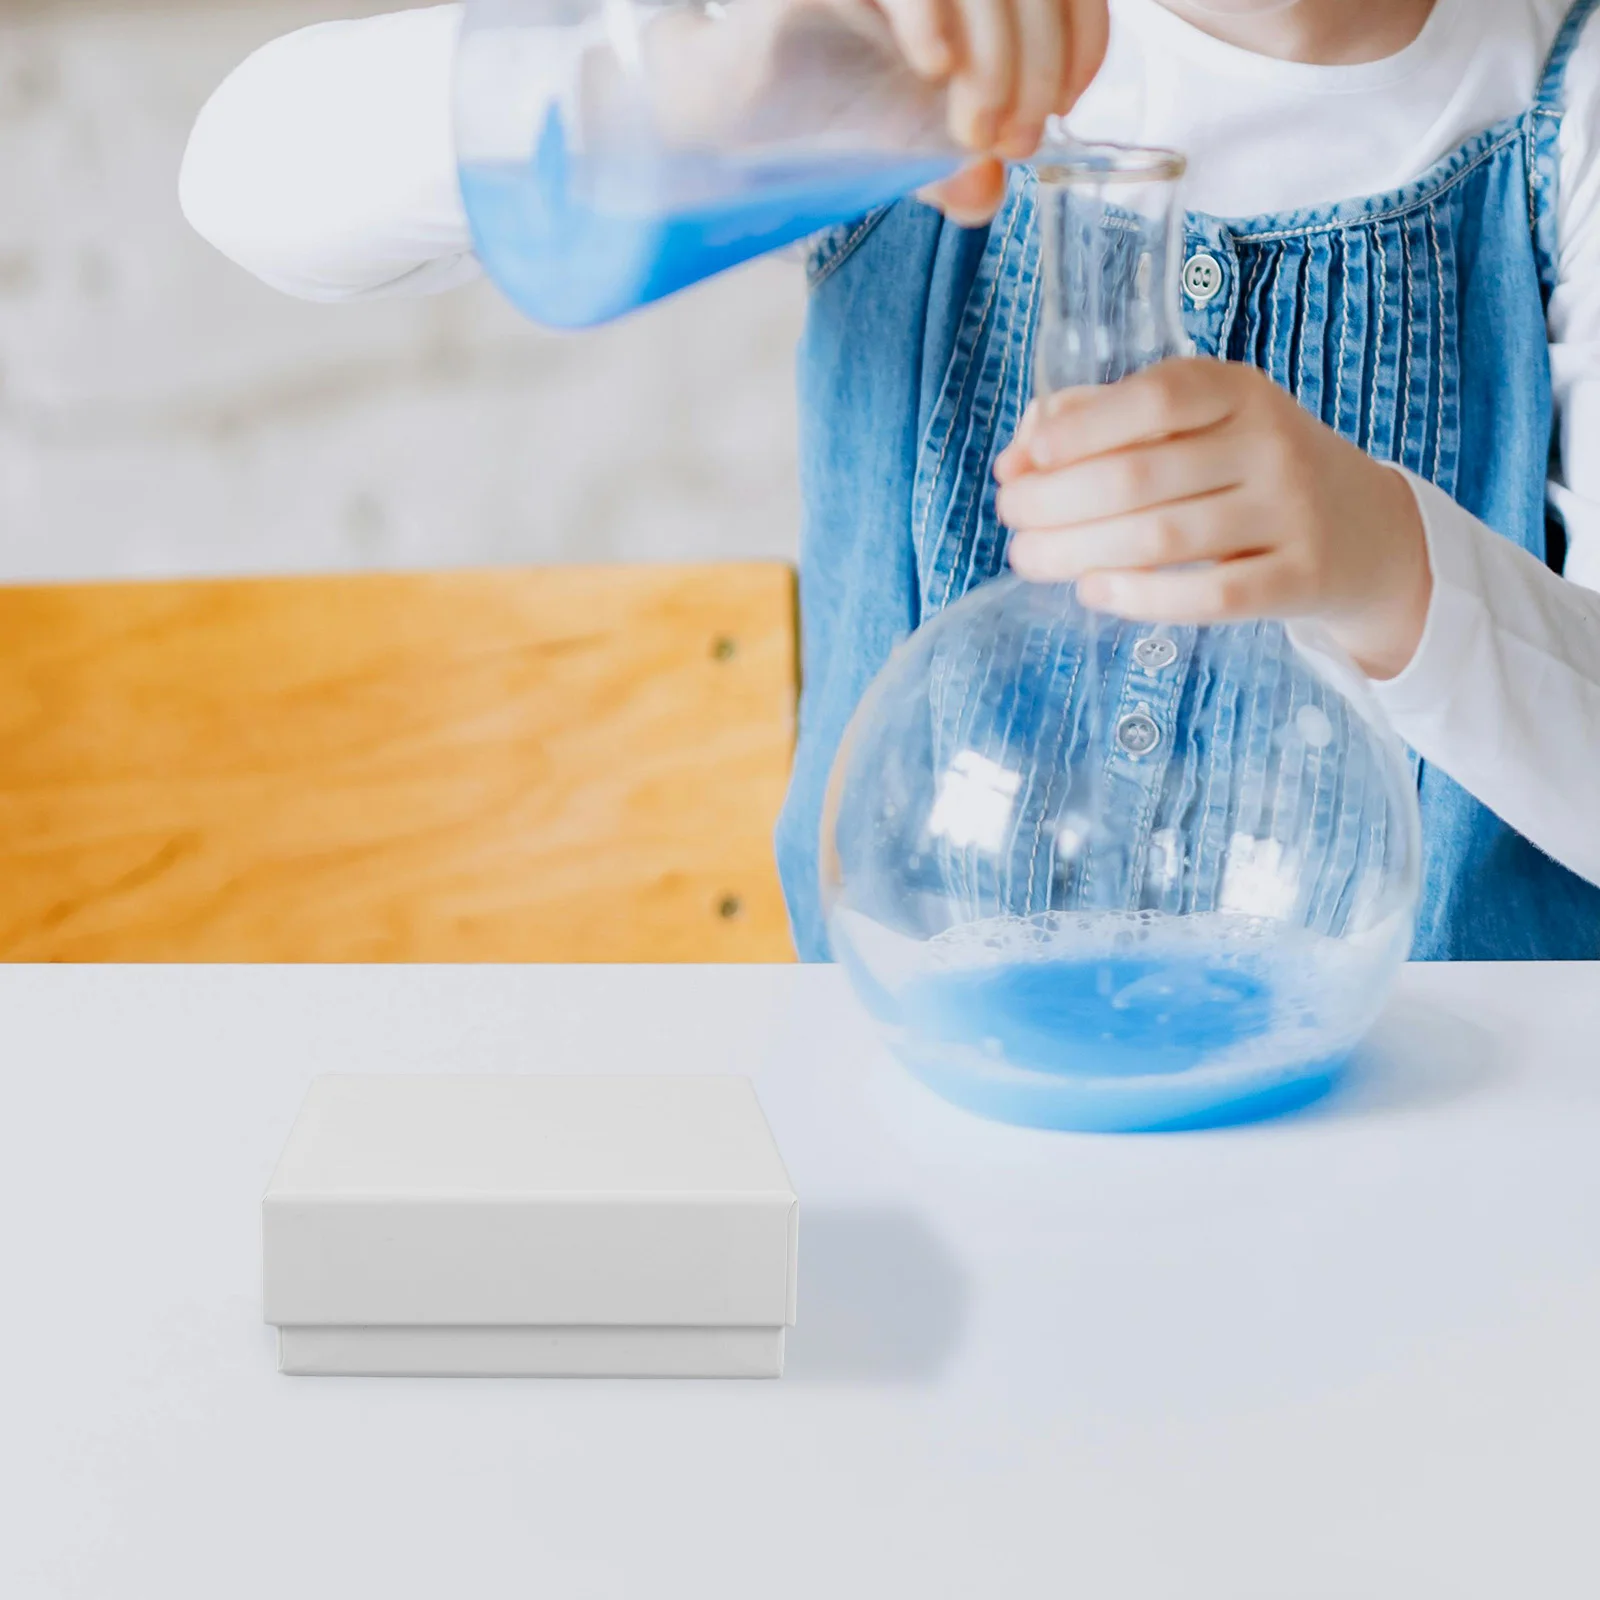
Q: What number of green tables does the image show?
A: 0